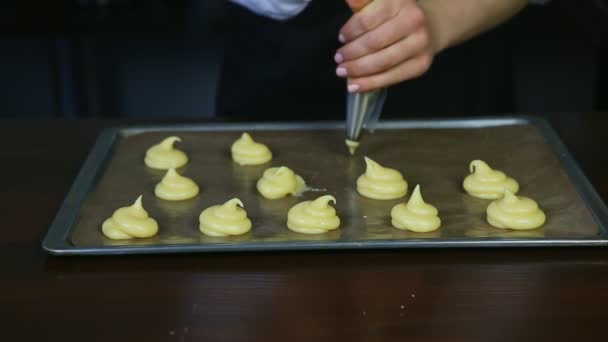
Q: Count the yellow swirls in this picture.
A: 11